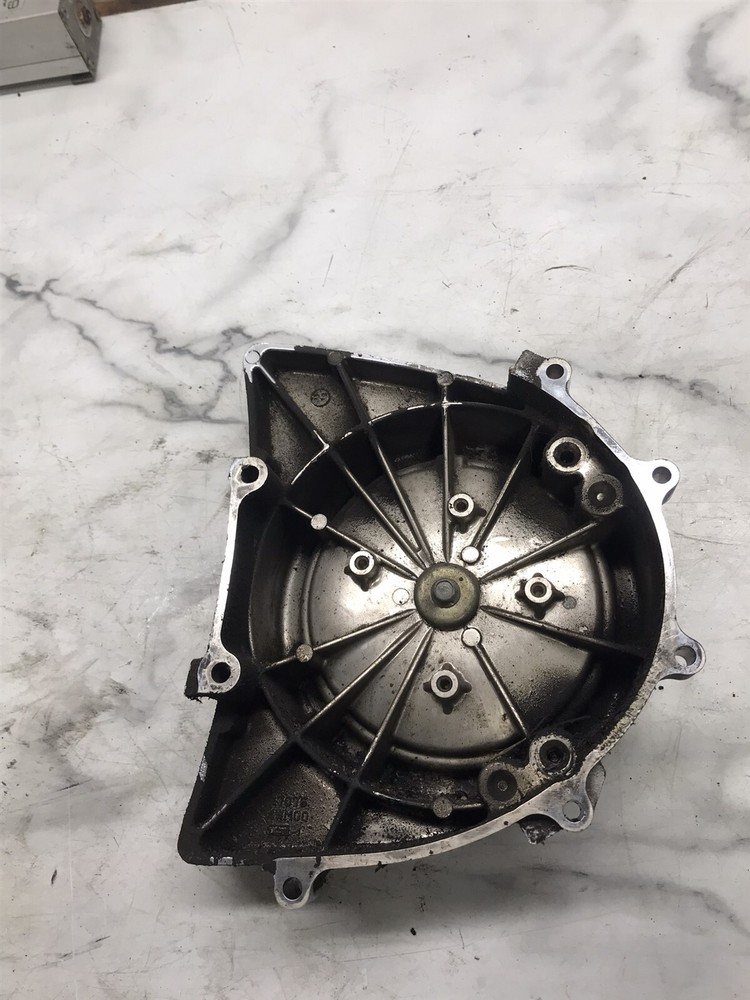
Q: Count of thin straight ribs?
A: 11